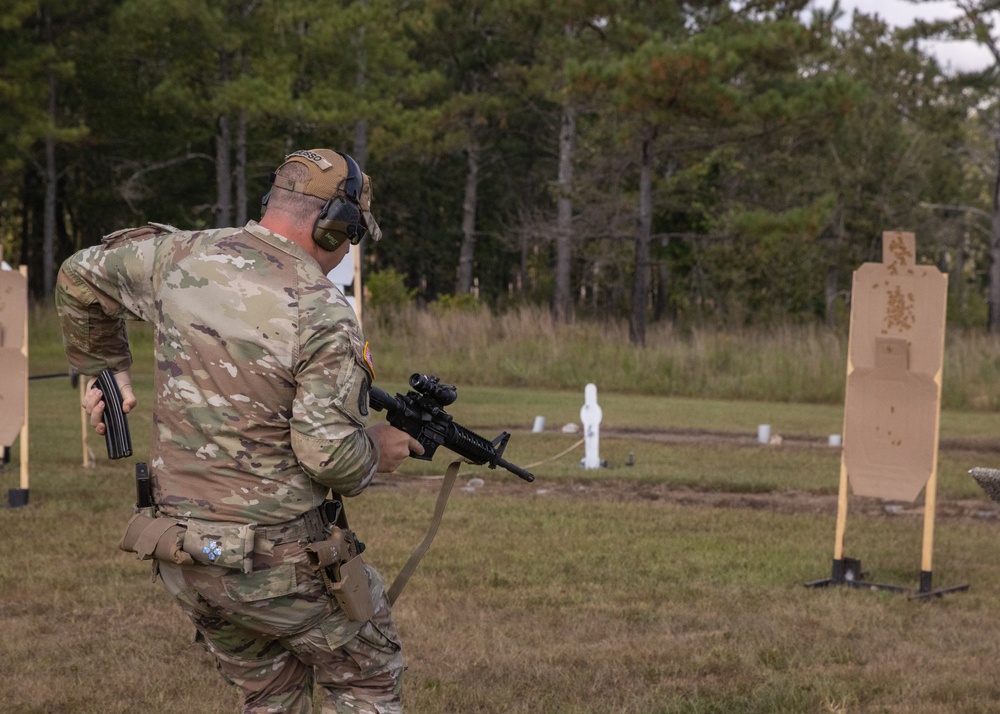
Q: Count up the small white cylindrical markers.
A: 3